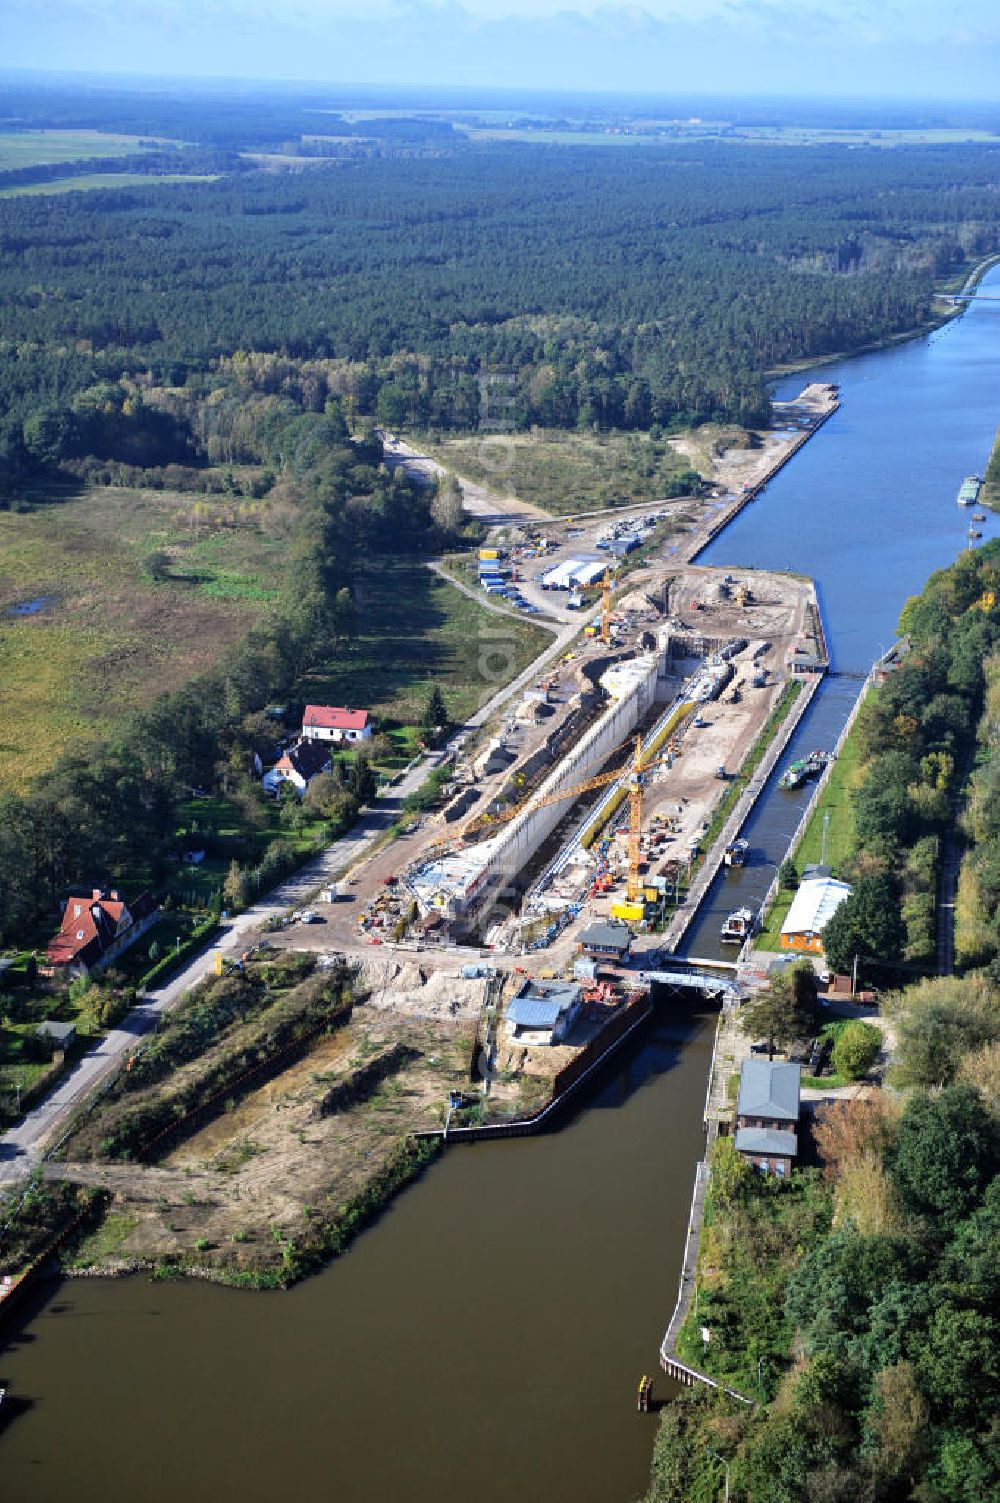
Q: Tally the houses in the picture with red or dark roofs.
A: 3